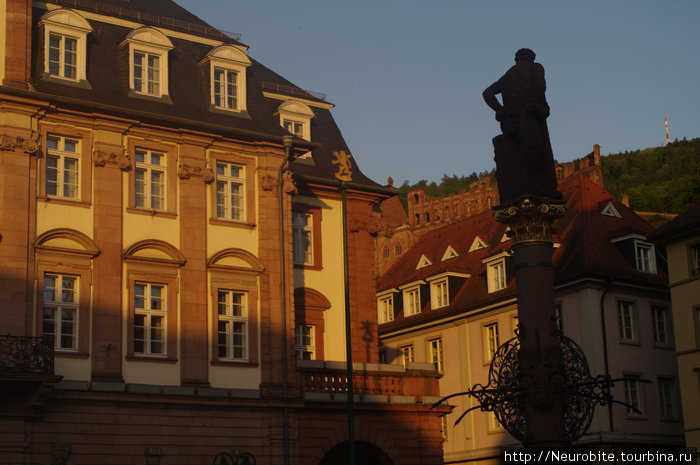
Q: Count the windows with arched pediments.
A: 8